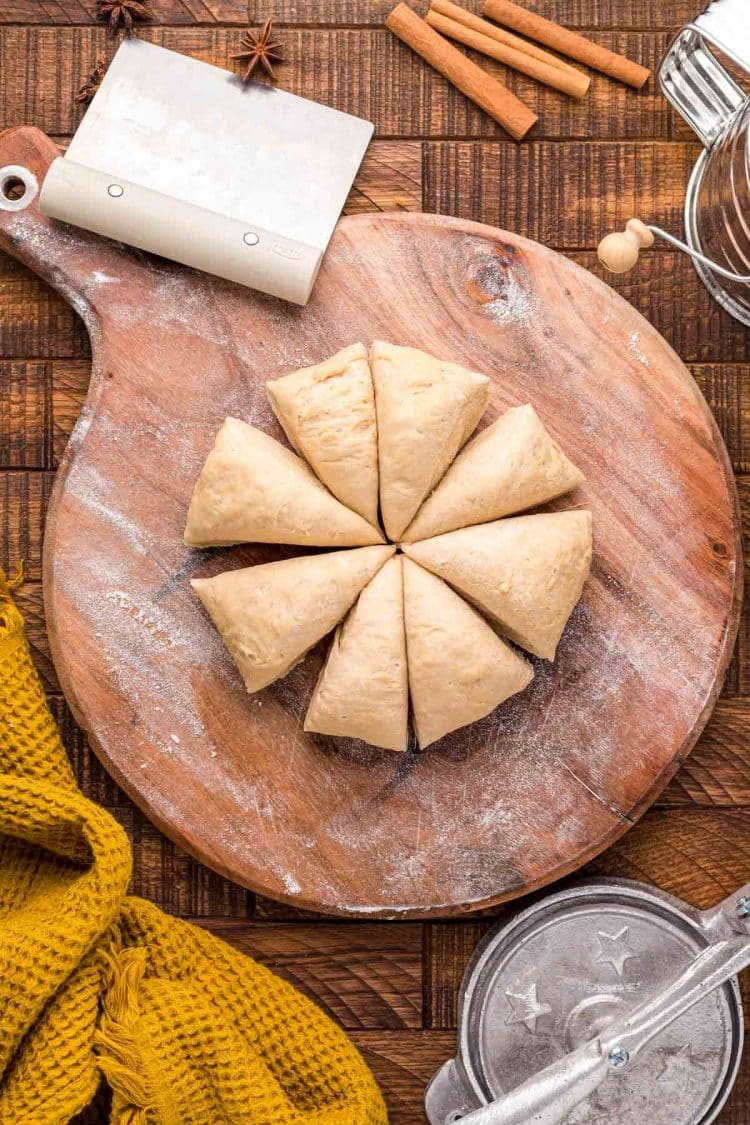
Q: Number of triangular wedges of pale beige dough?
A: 8